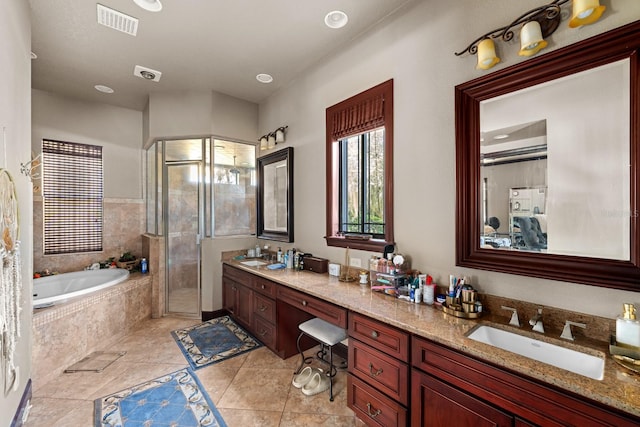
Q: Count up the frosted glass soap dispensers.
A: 1